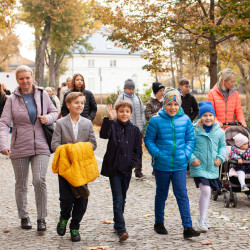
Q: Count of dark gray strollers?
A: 1